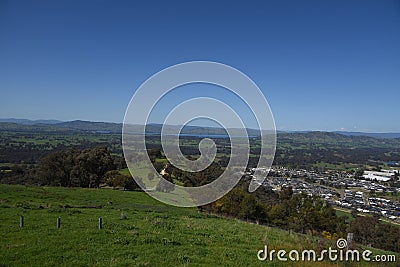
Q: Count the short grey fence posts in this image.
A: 3